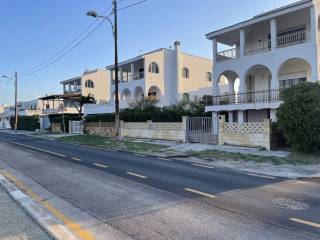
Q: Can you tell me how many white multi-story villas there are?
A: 3